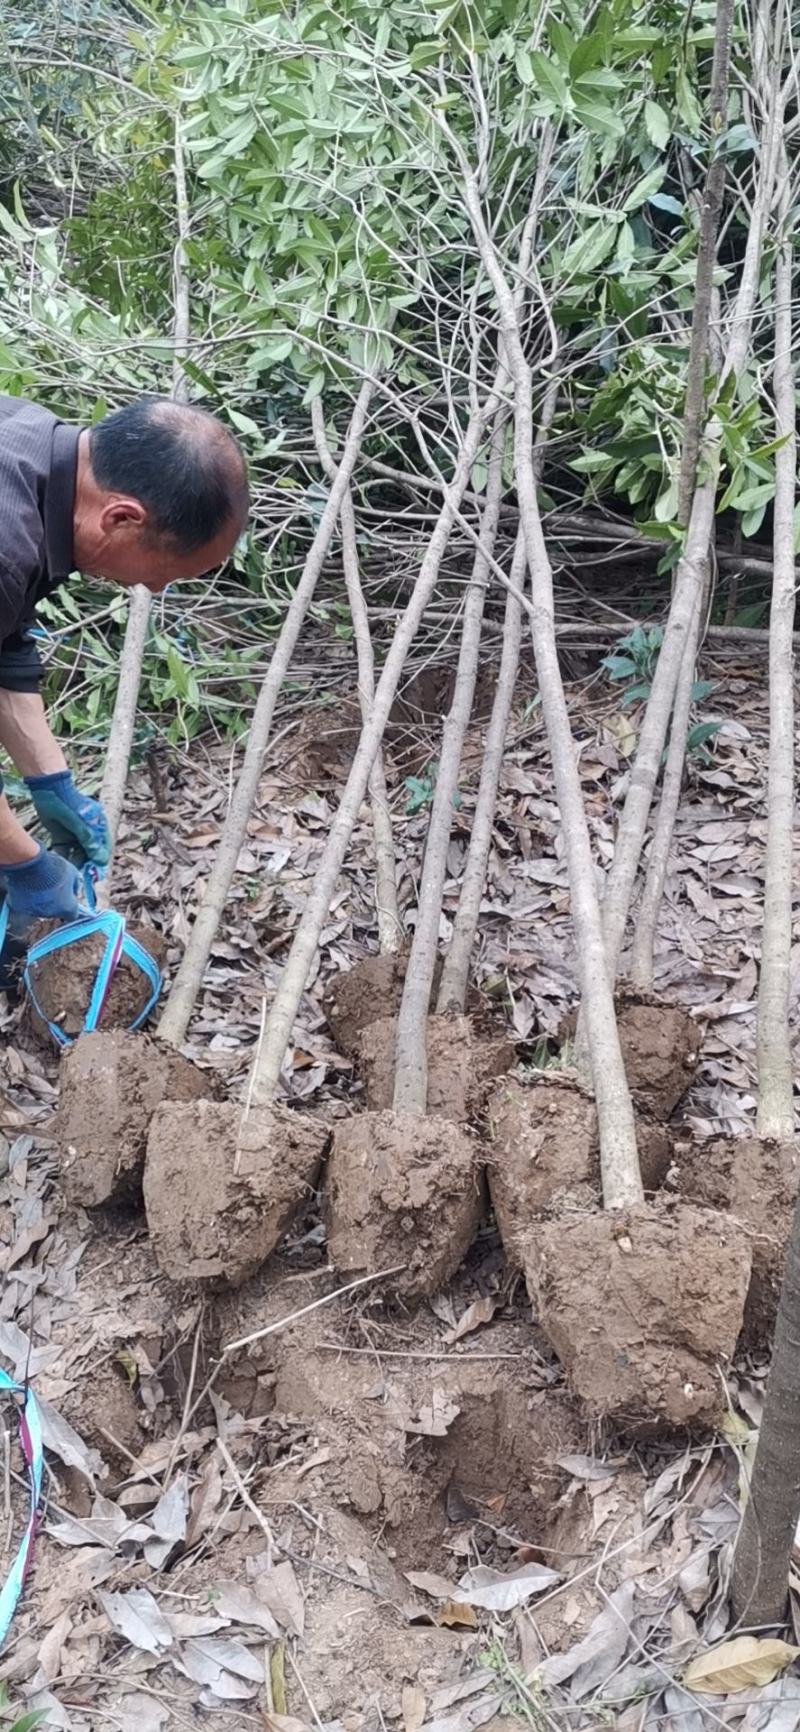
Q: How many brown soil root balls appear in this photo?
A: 10